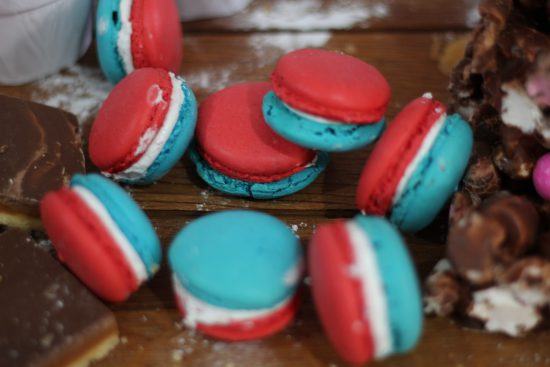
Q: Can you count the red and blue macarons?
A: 8